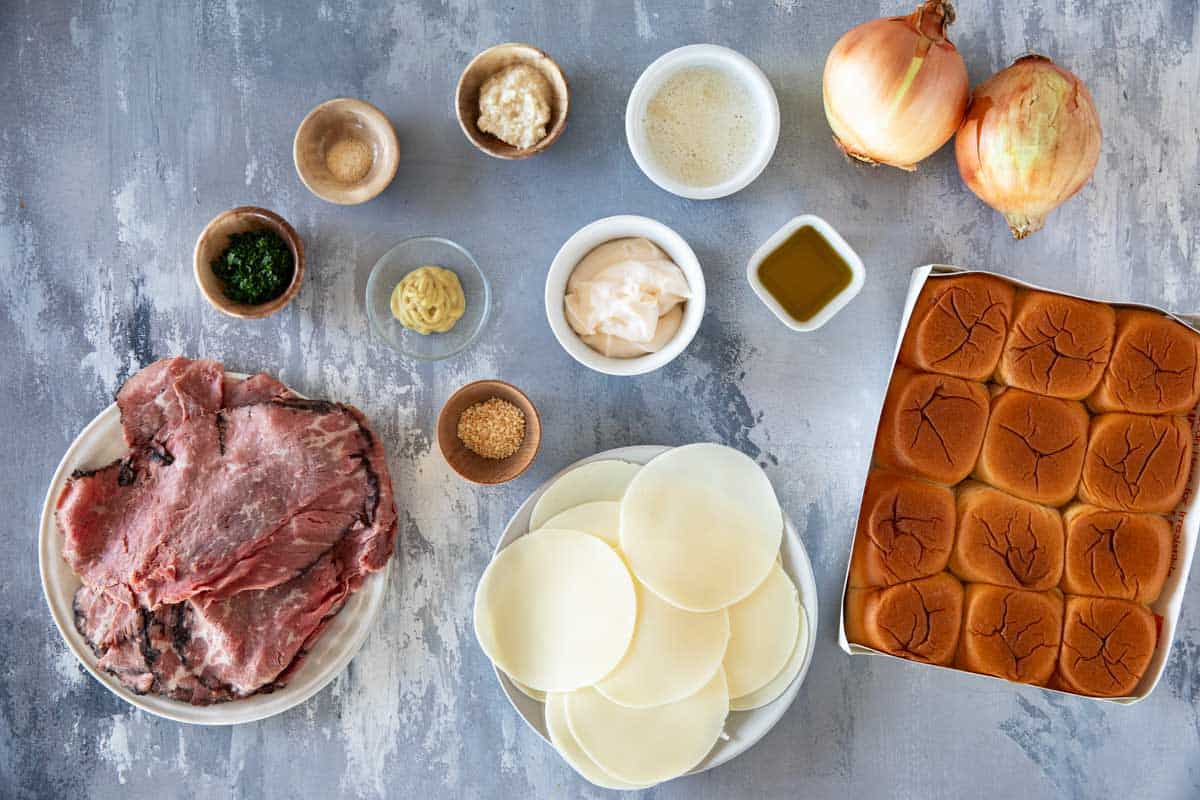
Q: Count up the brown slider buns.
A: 12